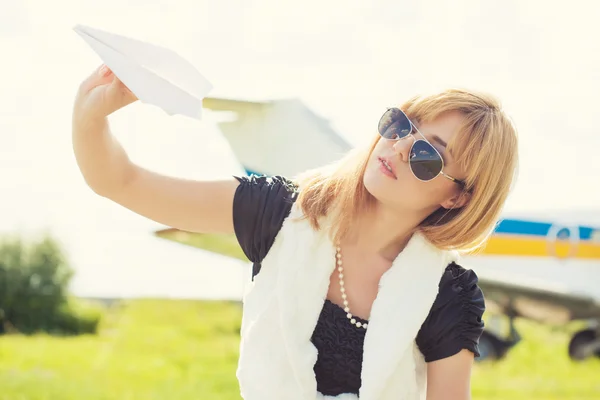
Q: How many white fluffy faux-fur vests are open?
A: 1